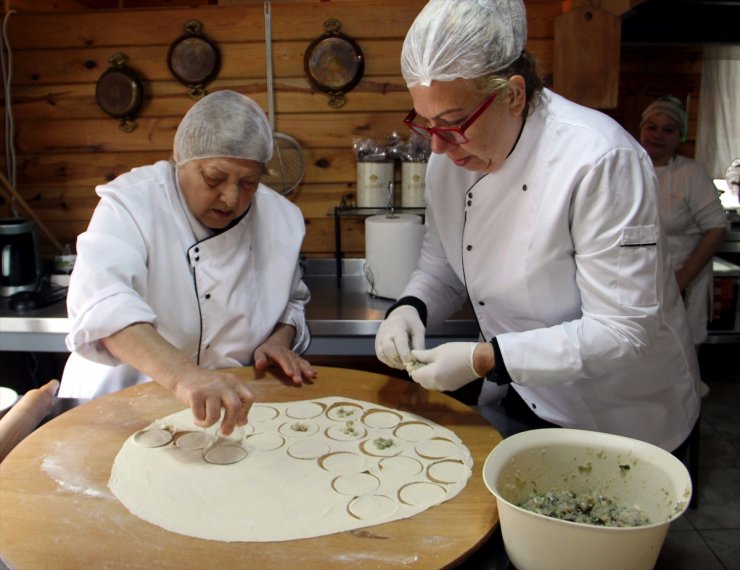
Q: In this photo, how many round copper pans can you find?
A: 3